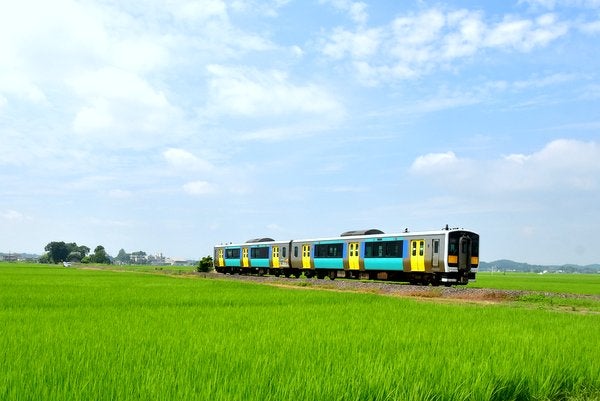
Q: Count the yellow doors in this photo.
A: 6